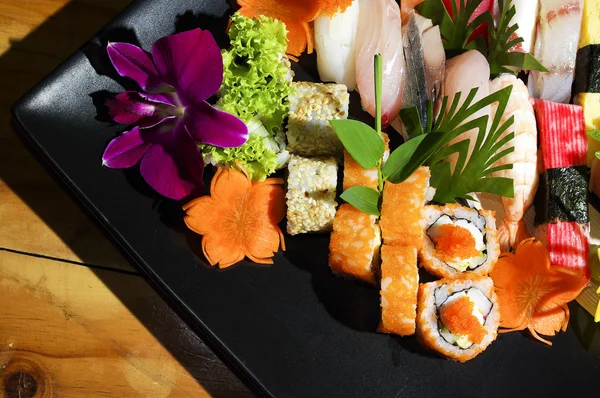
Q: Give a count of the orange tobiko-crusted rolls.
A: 6